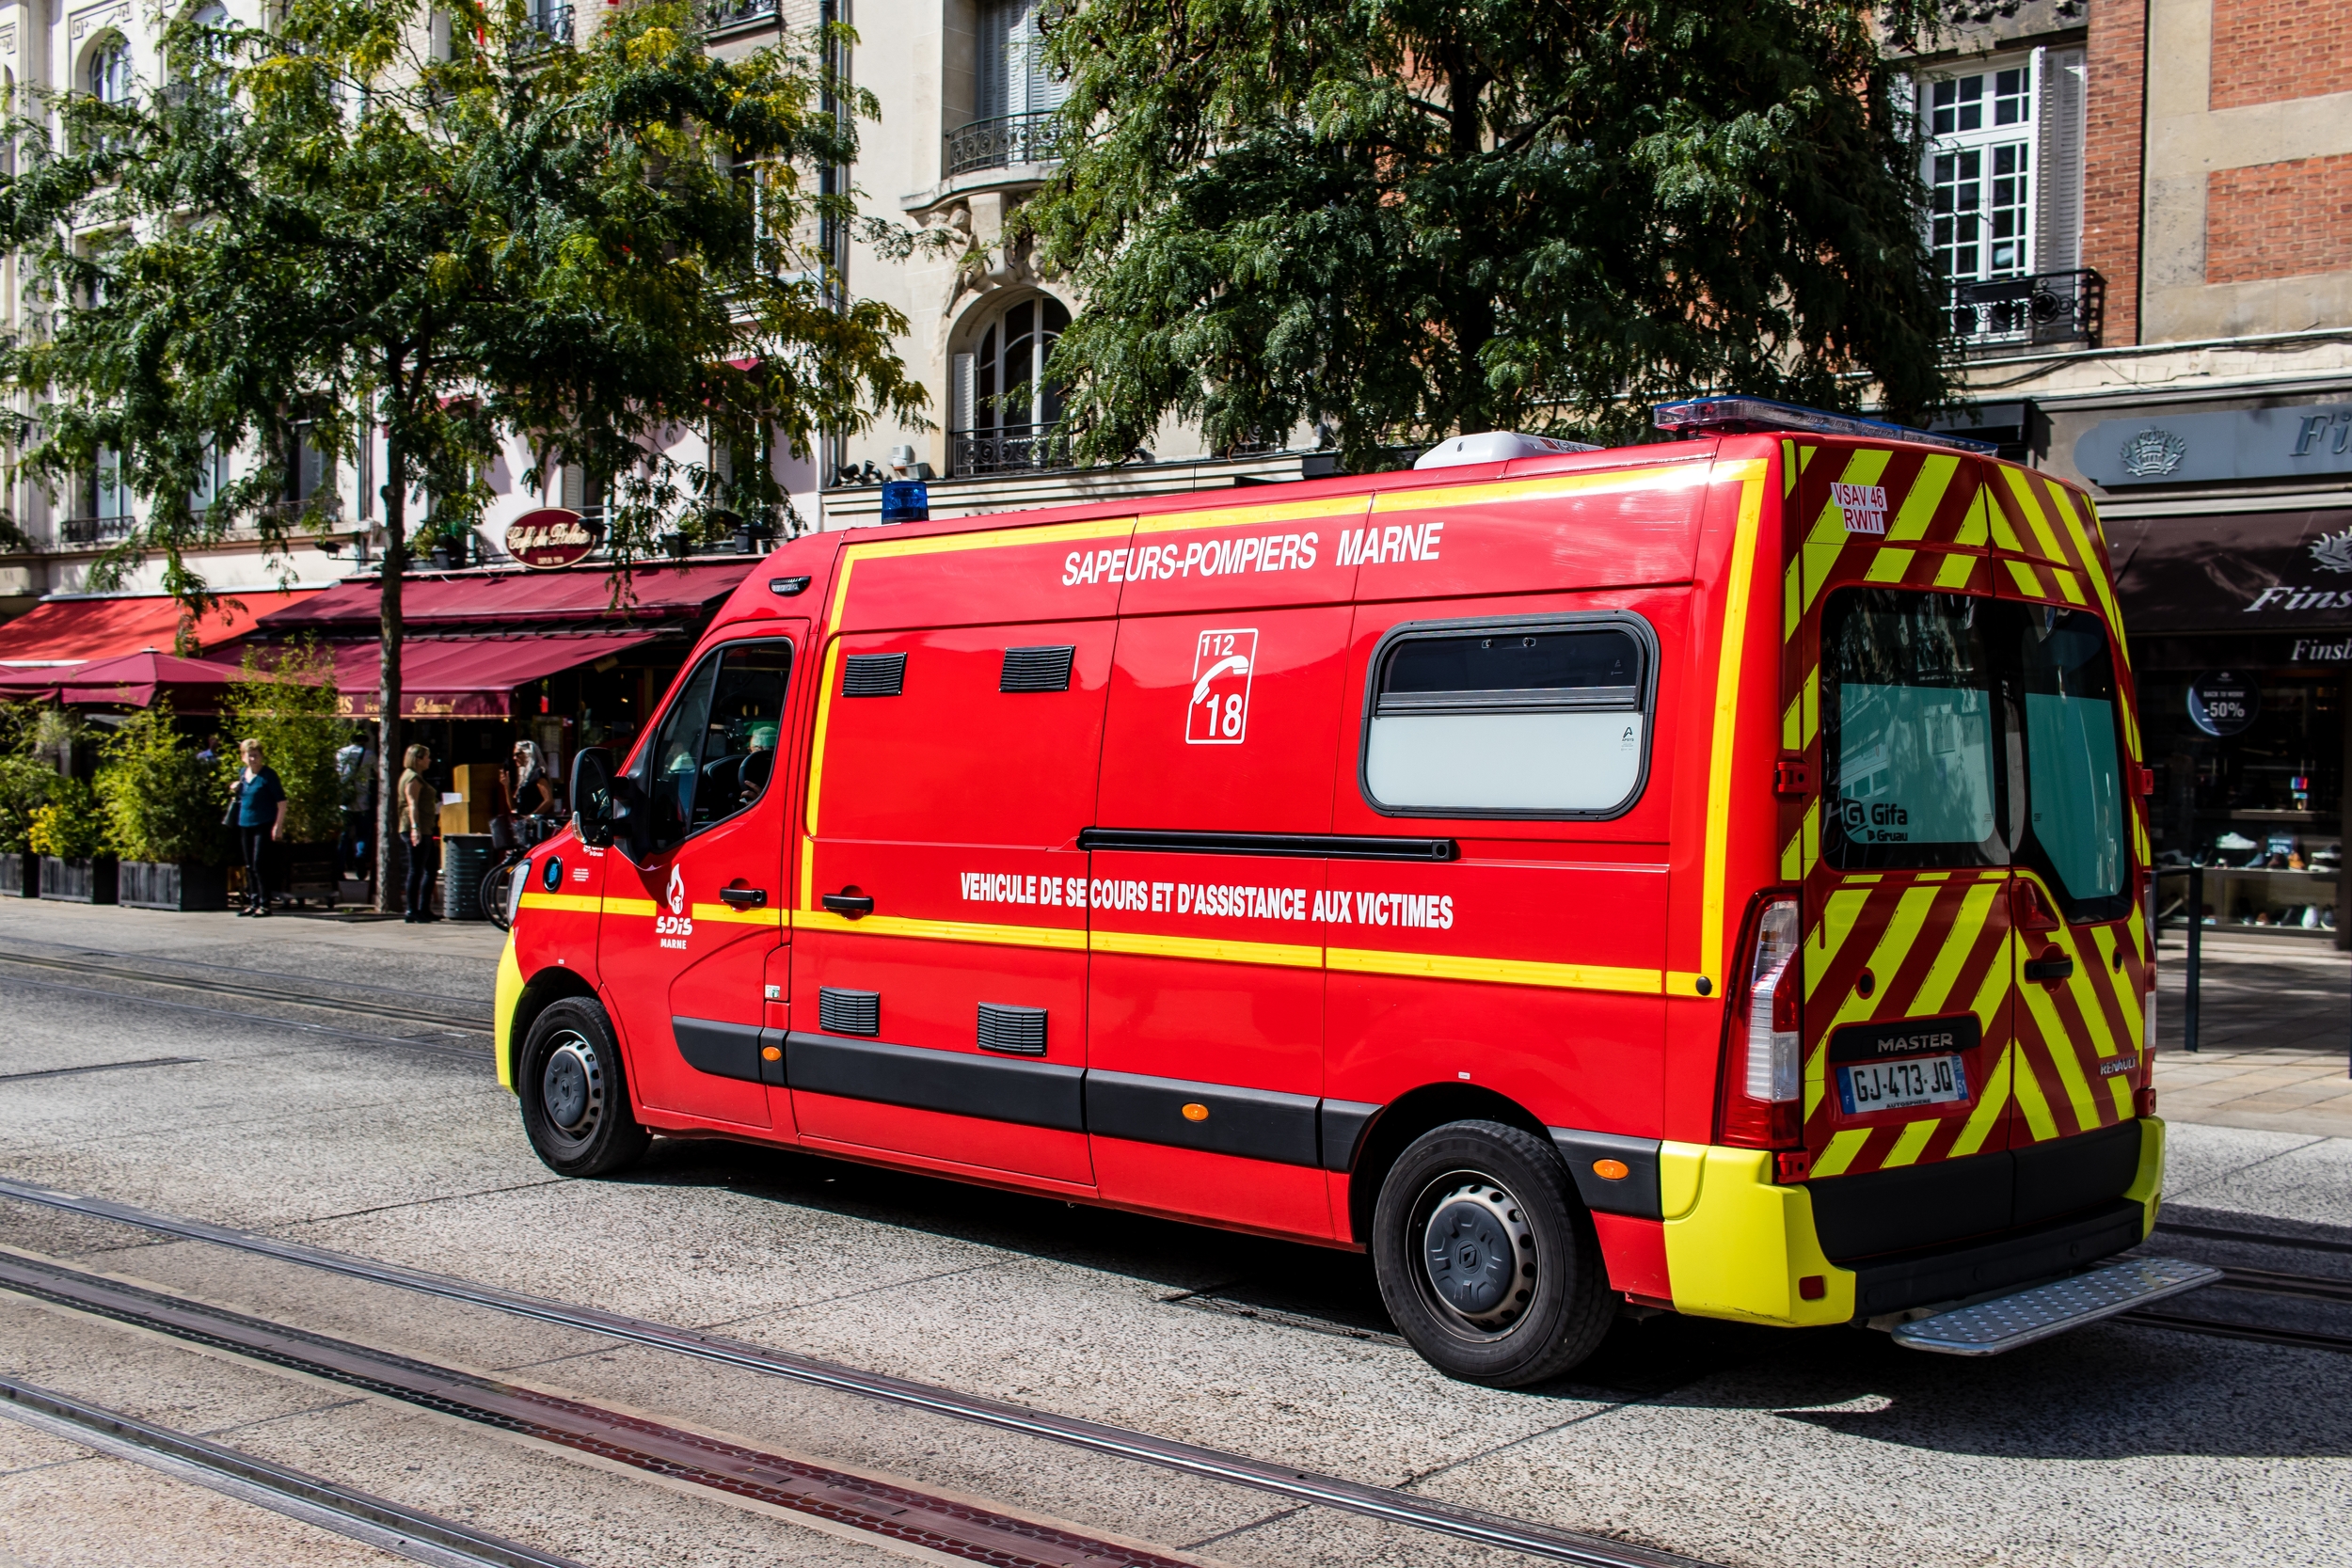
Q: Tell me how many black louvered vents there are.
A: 4